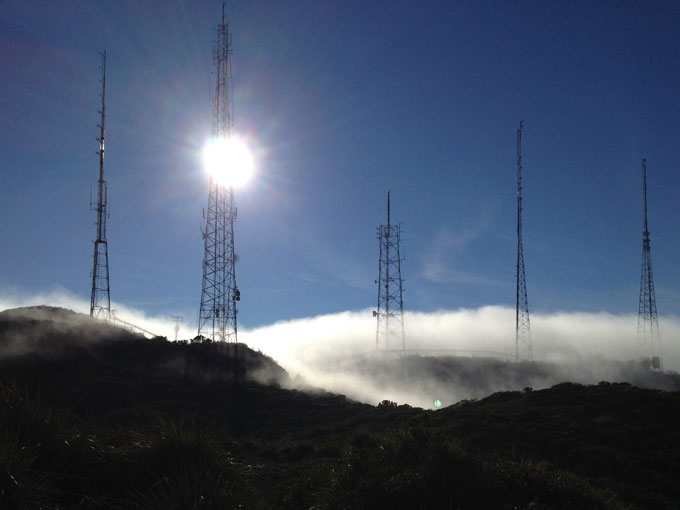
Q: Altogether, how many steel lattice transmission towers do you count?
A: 5